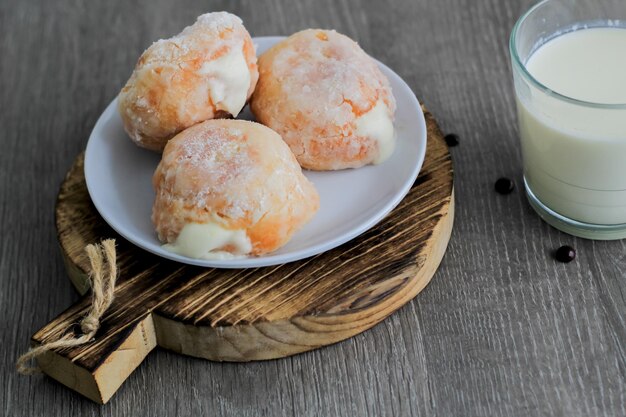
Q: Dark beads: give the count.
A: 3